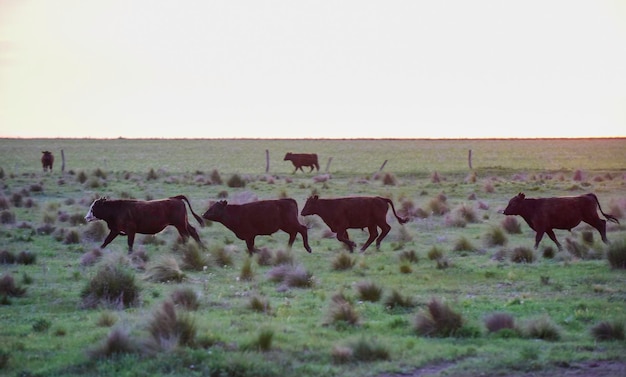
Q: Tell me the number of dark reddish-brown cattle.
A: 6